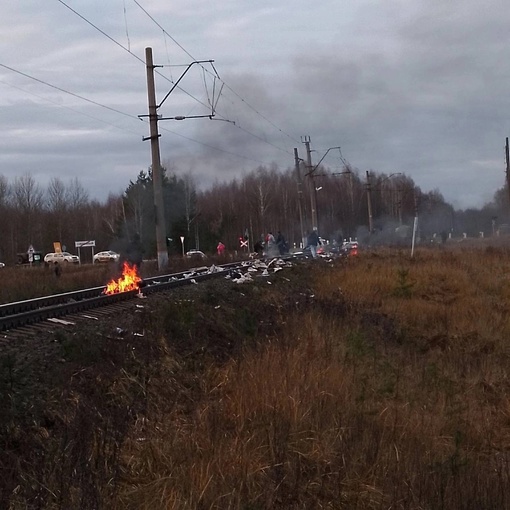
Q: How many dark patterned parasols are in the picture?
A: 0